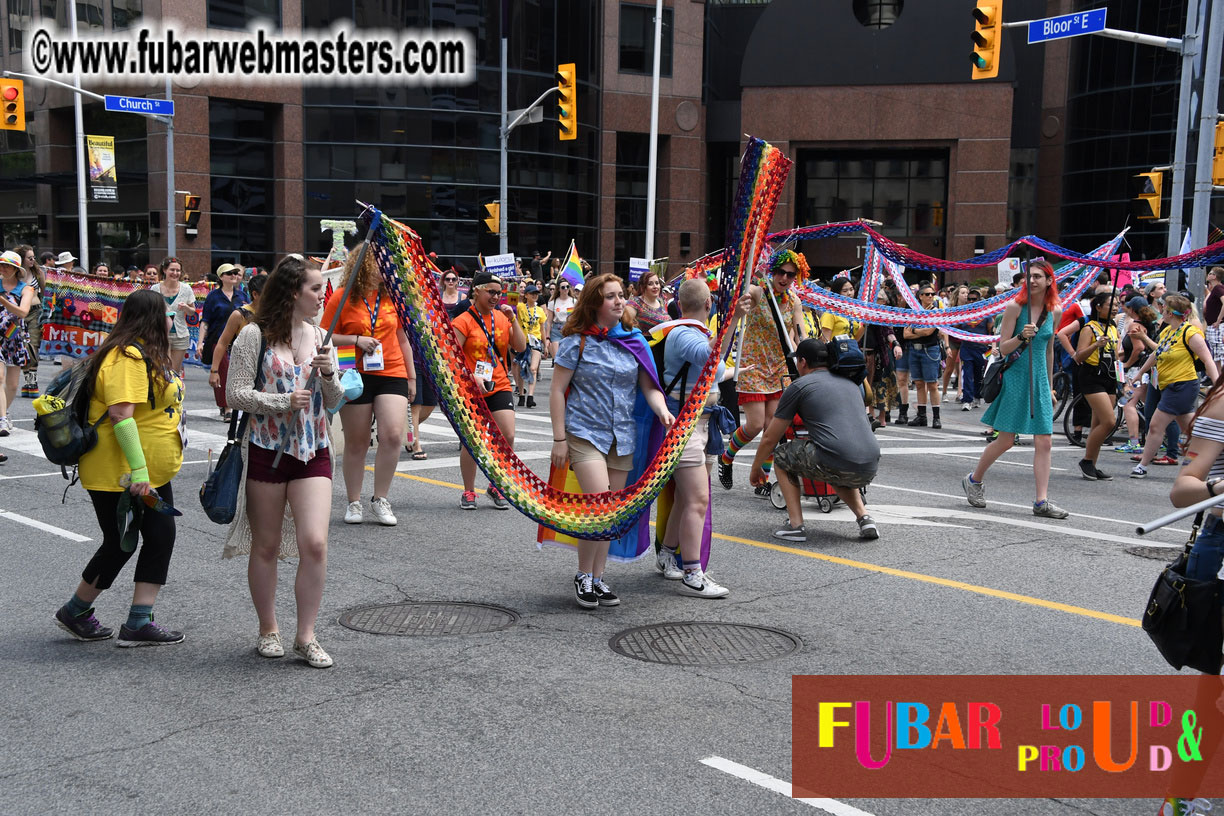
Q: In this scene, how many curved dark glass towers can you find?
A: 2